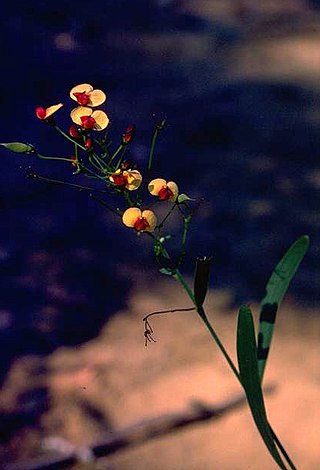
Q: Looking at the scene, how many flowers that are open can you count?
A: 6